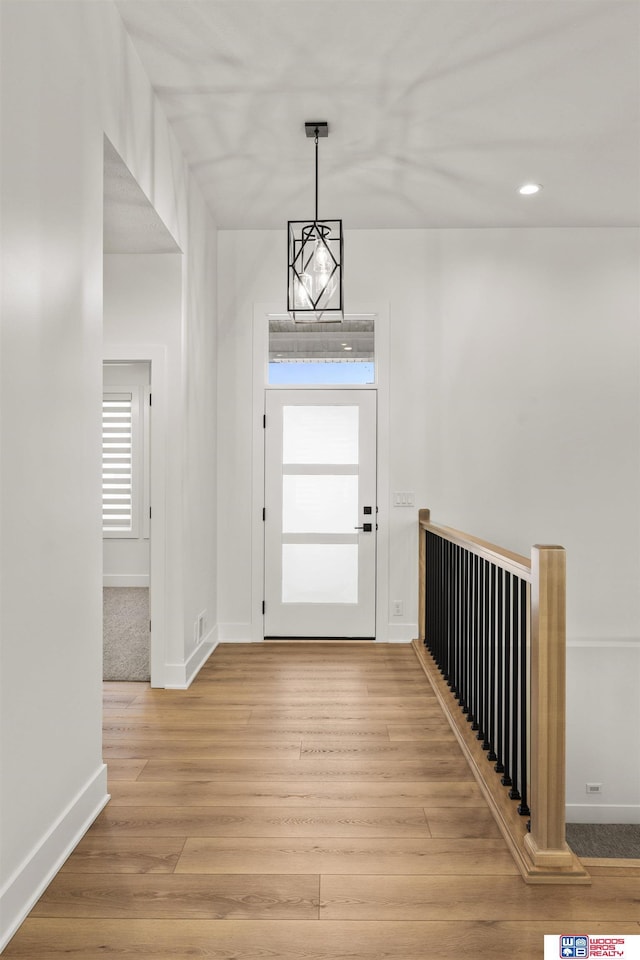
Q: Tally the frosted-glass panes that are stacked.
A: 3